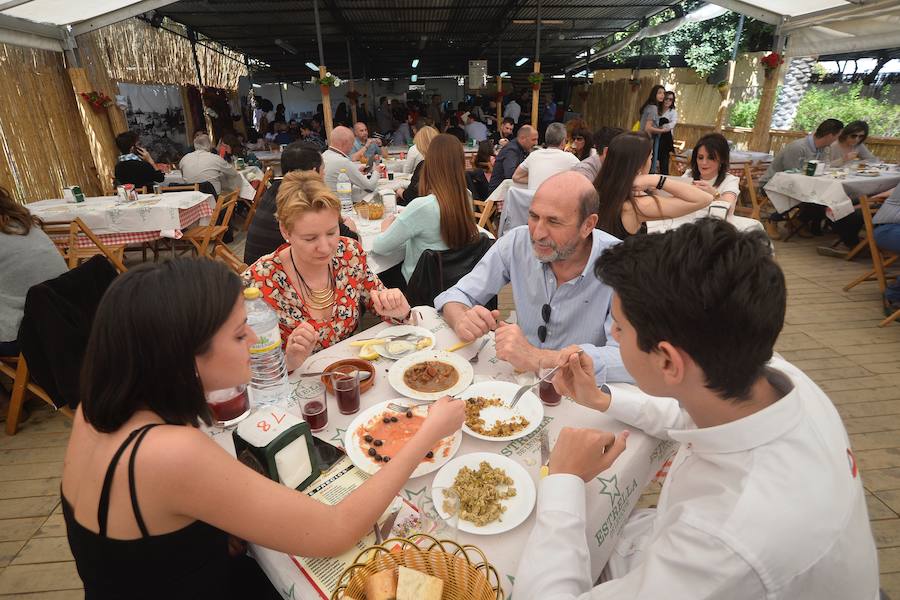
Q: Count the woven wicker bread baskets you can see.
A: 2